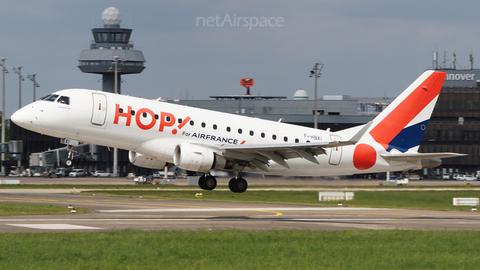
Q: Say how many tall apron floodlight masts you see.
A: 5